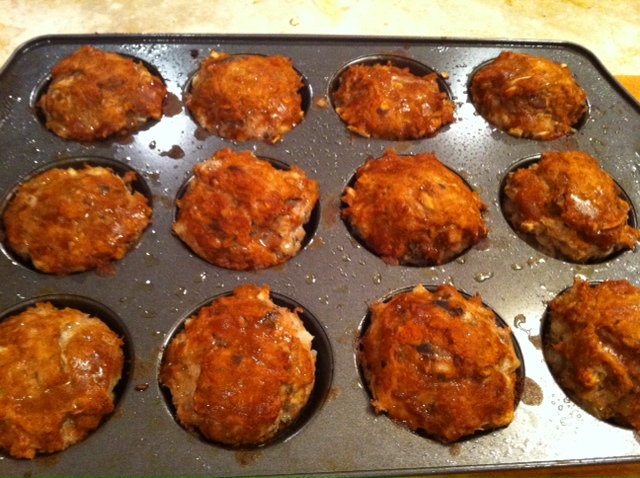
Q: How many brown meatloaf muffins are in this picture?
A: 12